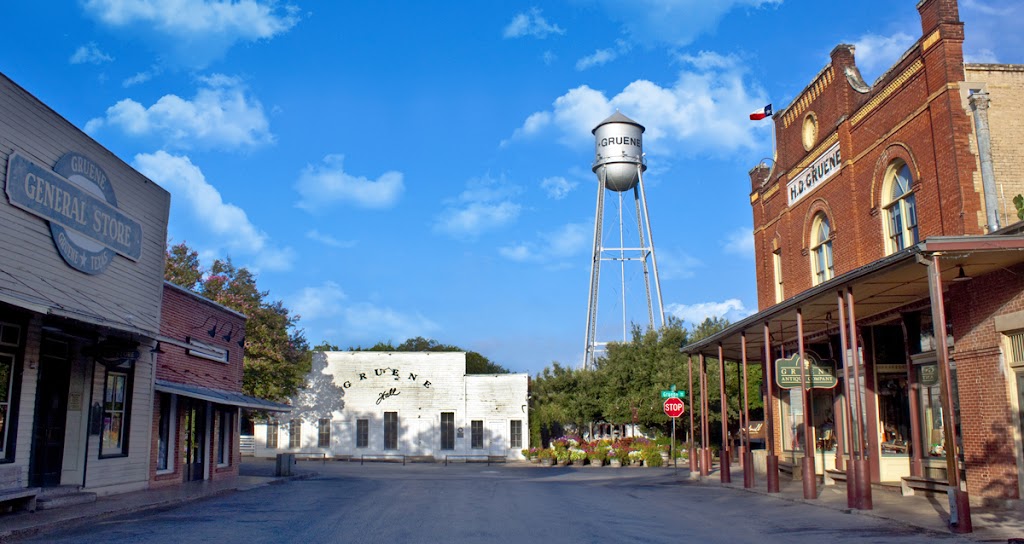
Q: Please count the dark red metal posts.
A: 12